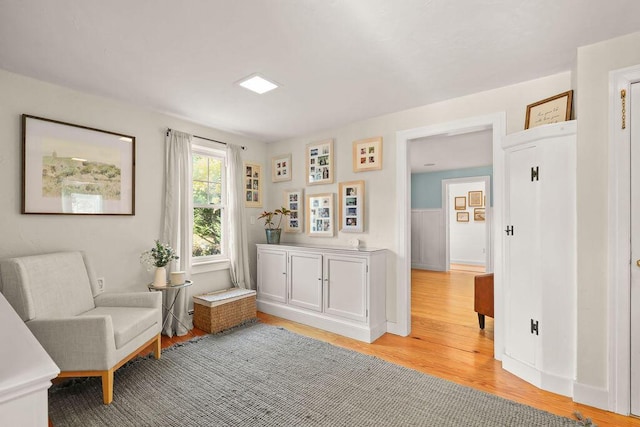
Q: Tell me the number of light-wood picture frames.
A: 7